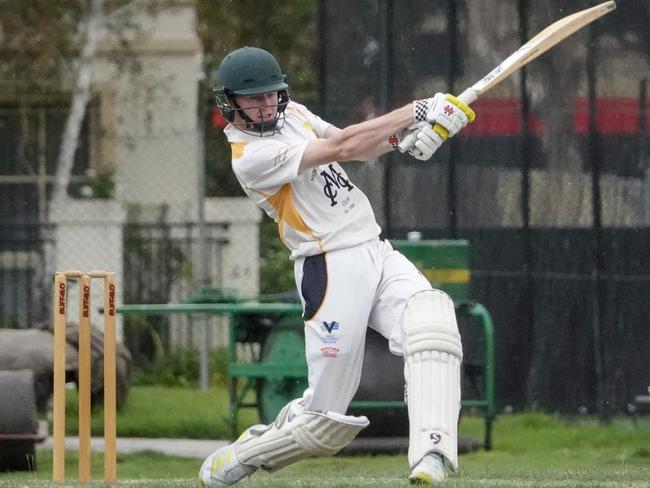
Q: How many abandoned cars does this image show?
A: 0